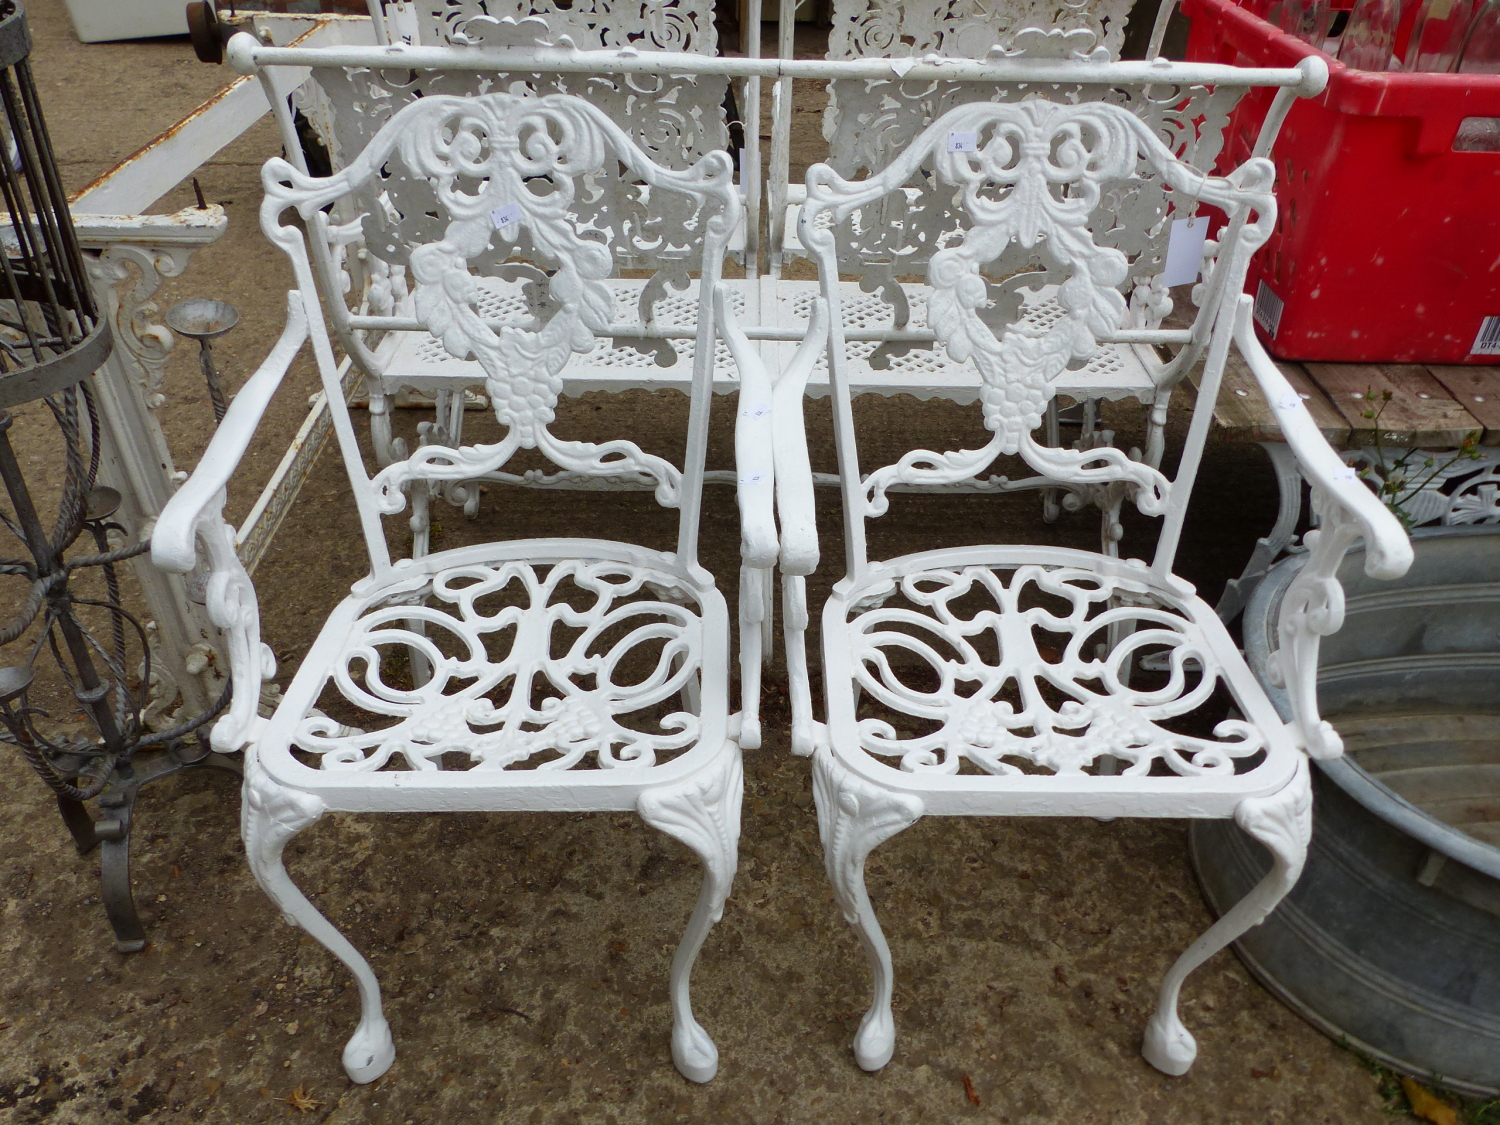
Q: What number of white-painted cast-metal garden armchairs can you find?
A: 2